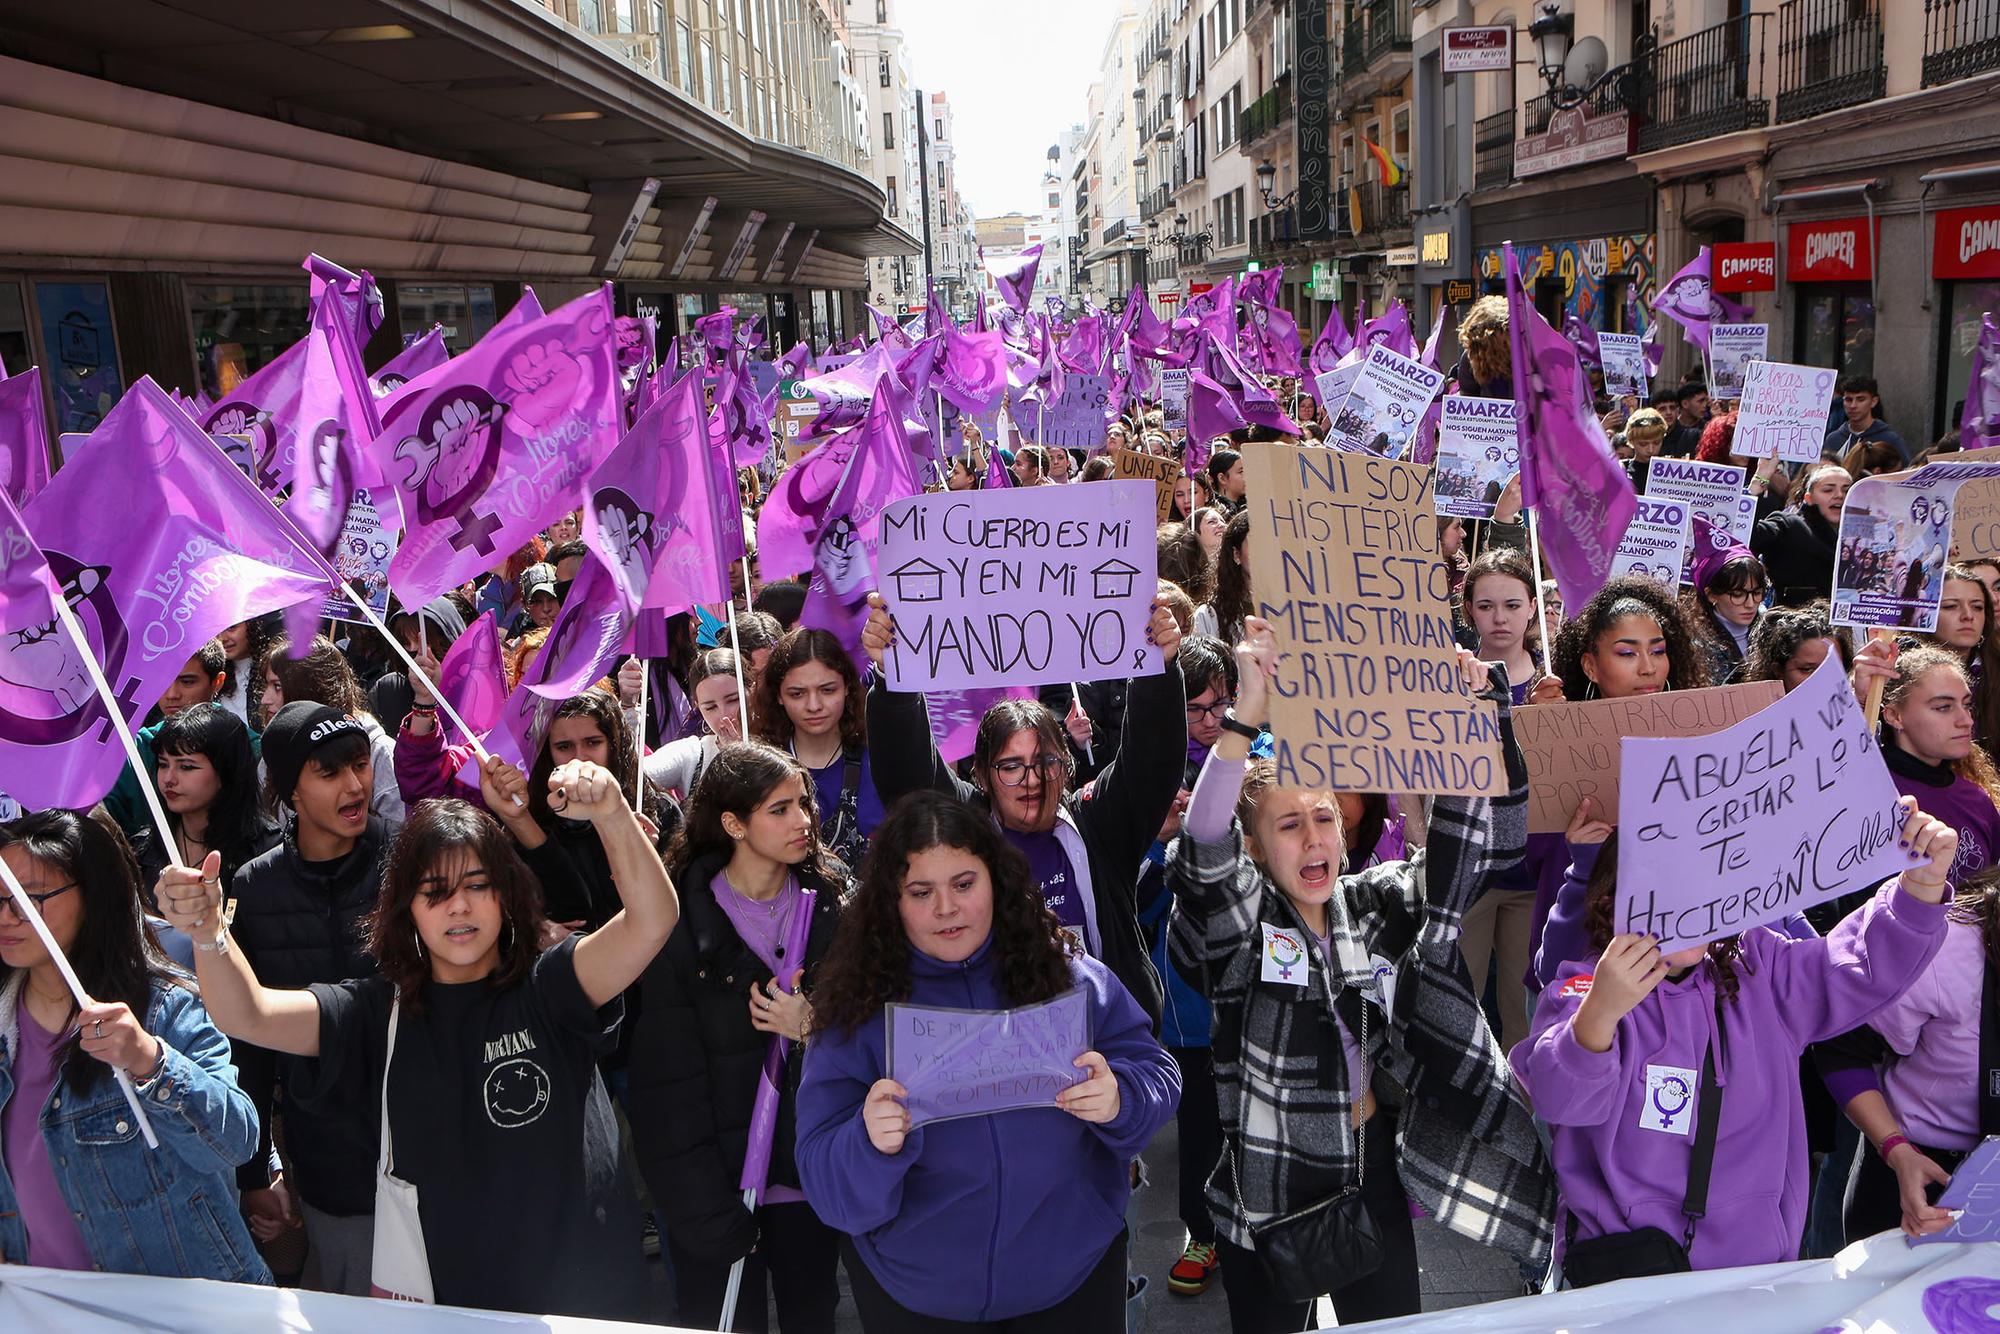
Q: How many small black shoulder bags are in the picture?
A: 2